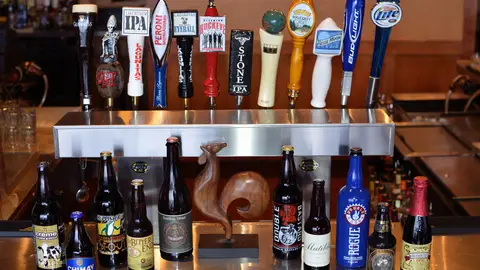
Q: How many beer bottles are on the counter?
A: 10